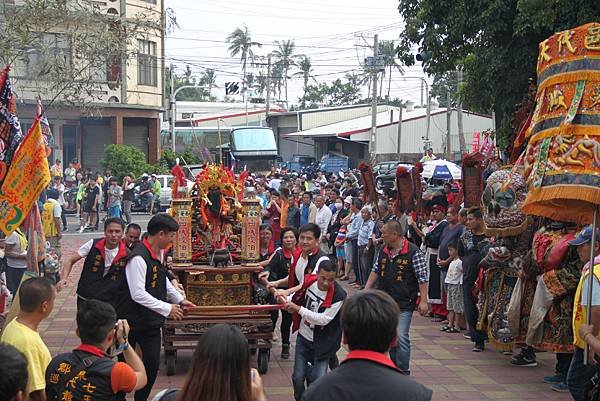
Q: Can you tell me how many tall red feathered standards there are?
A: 4